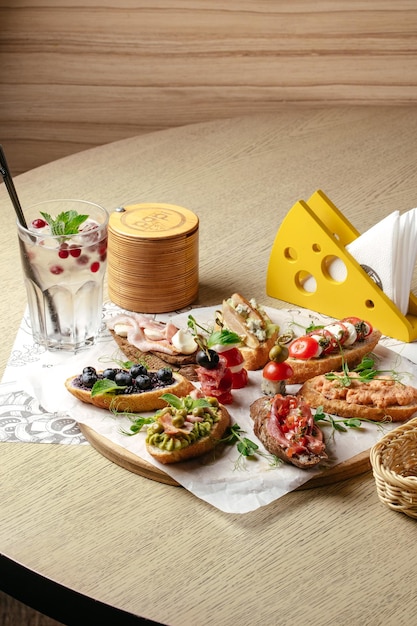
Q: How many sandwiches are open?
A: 7